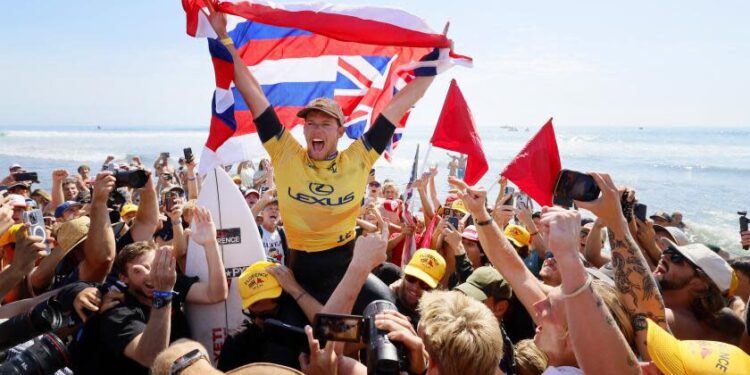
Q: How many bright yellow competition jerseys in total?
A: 1